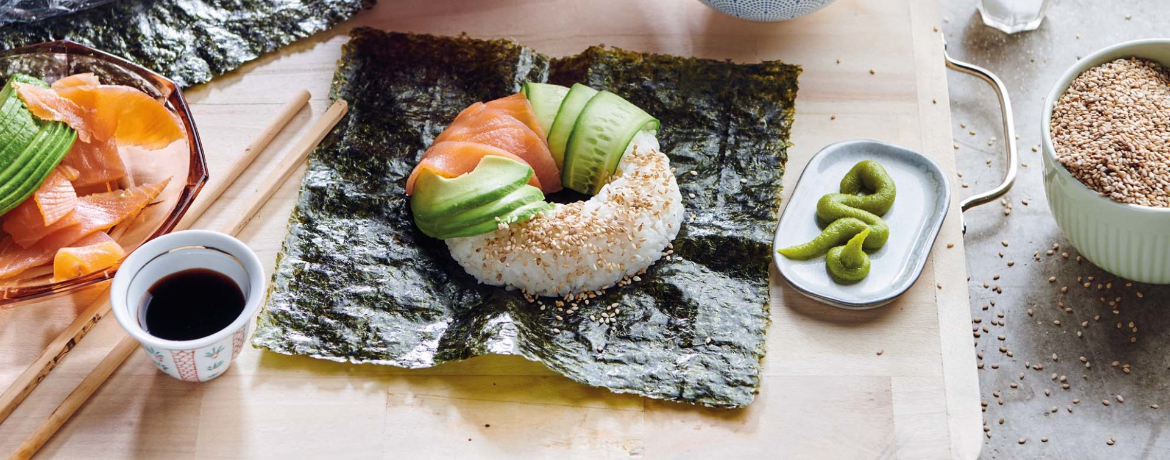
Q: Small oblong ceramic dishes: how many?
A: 1